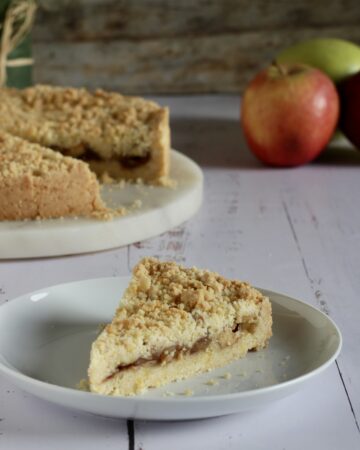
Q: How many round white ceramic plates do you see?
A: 1